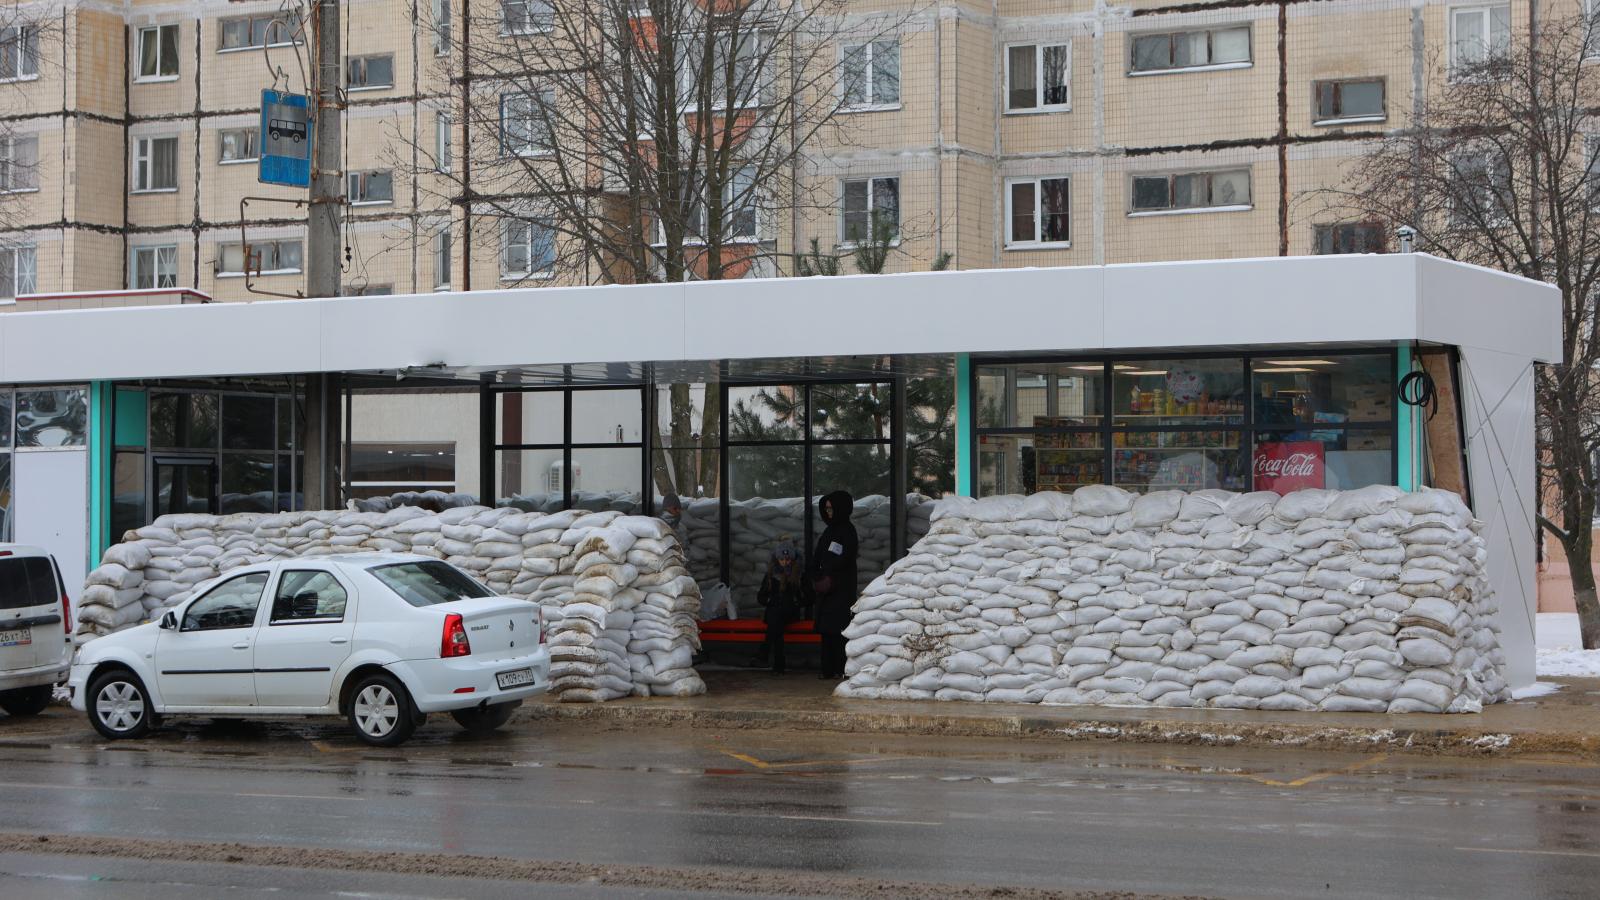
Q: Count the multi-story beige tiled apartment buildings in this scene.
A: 1